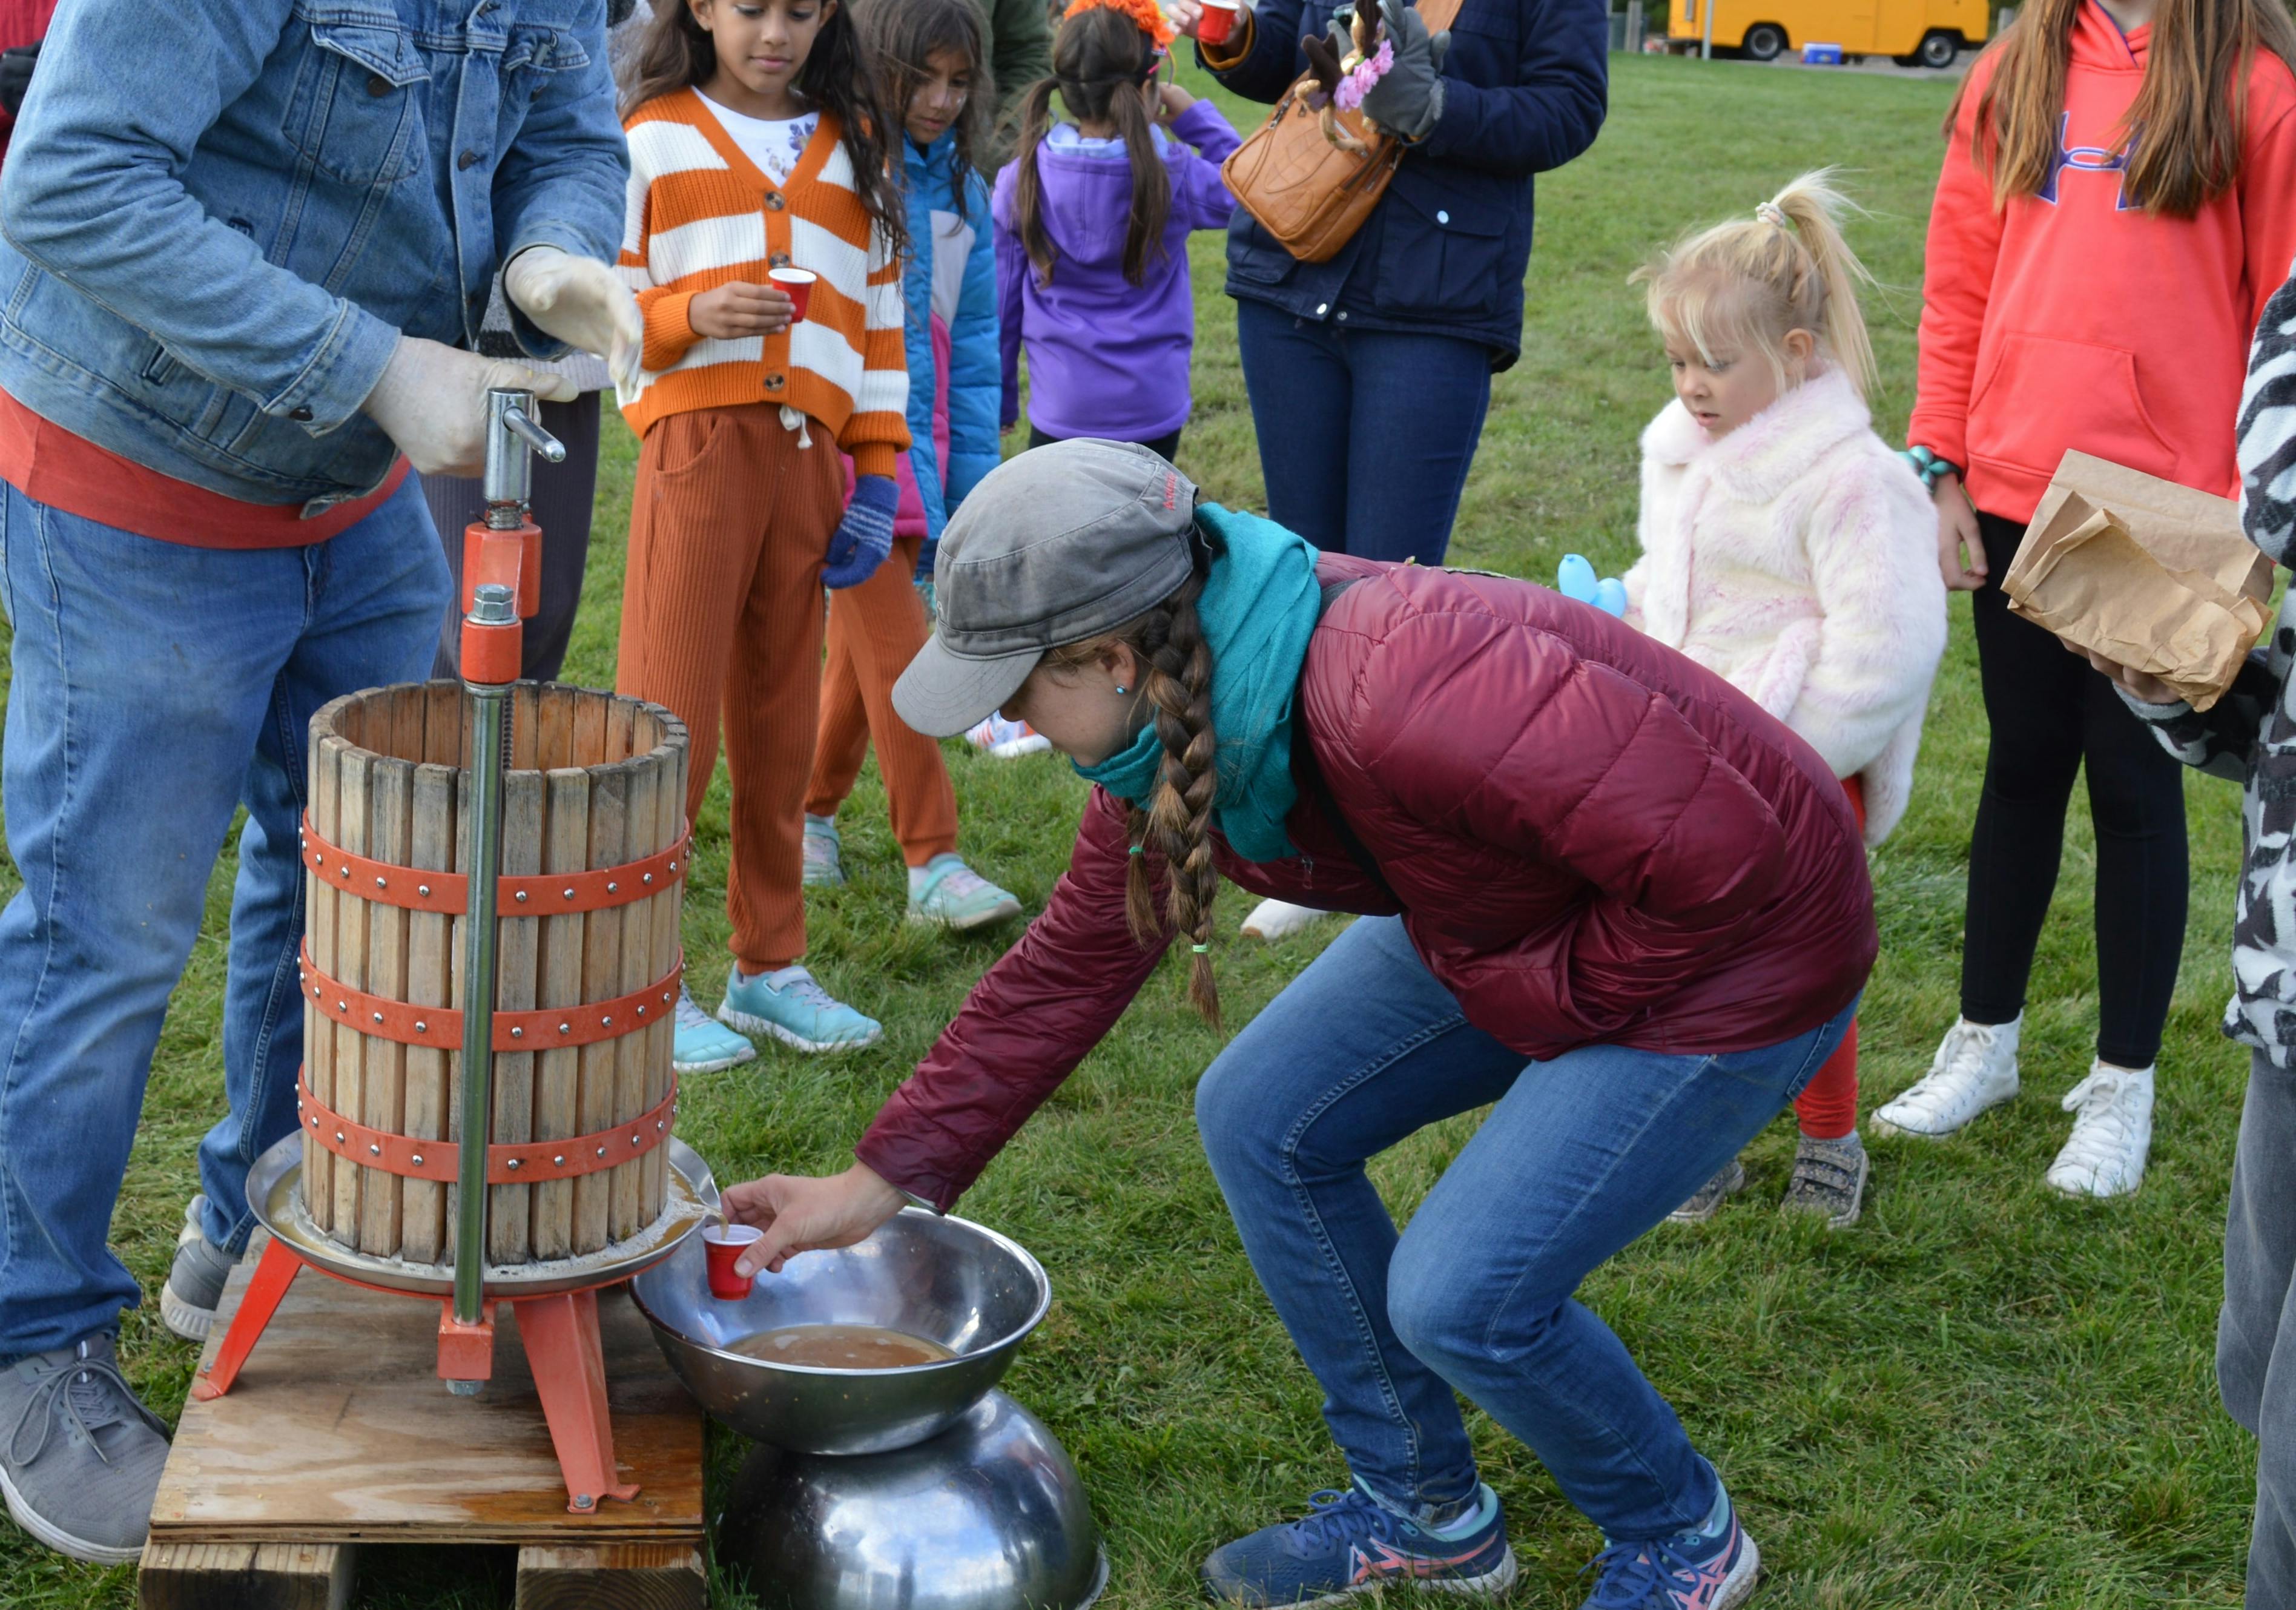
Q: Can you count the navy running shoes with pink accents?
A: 2